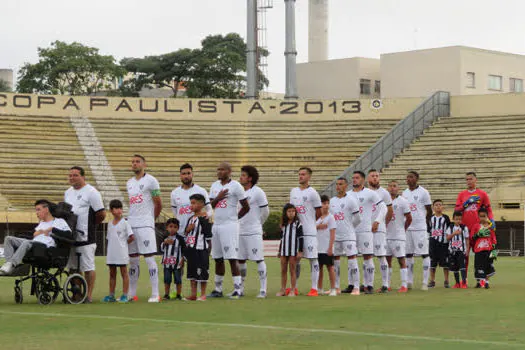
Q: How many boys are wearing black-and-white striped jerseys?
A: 4